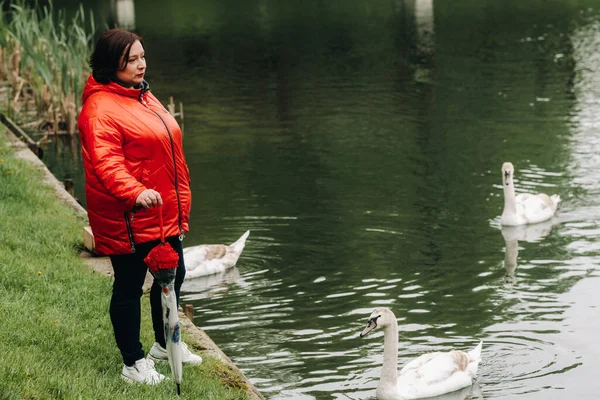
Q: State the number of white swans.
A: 3